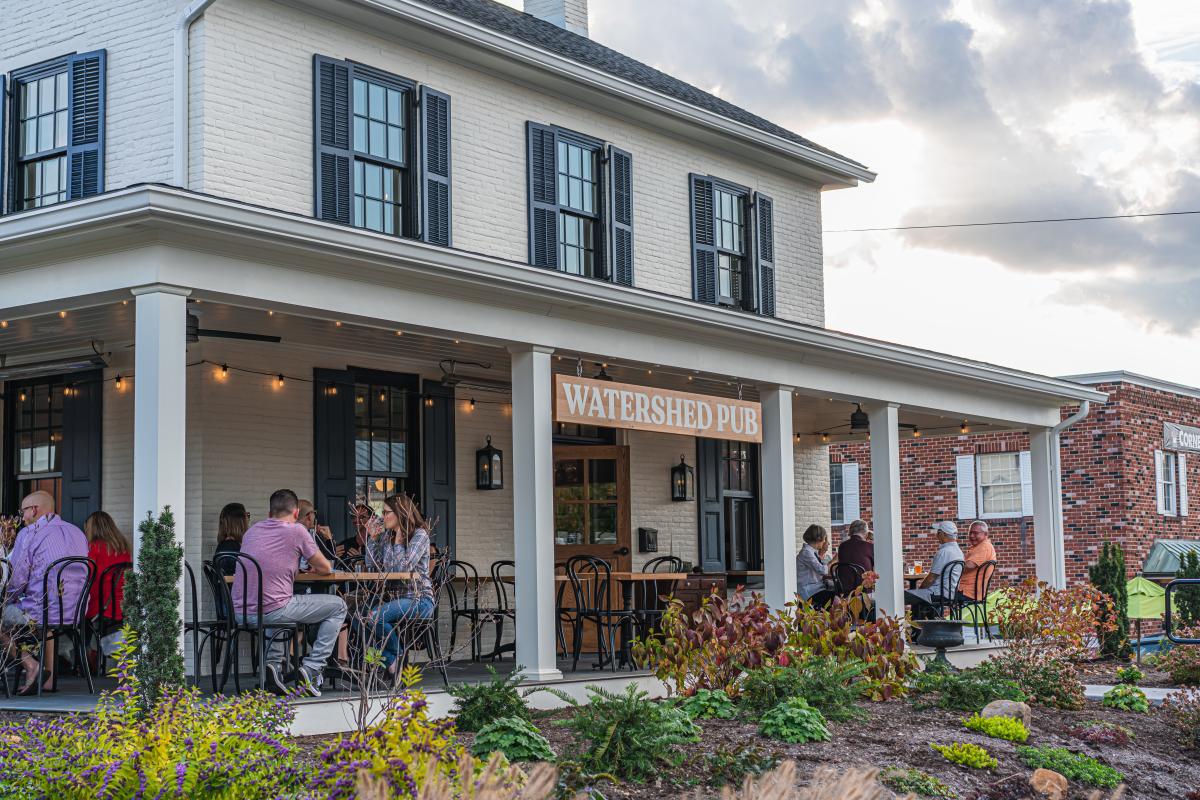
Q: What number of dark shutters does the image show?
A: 12